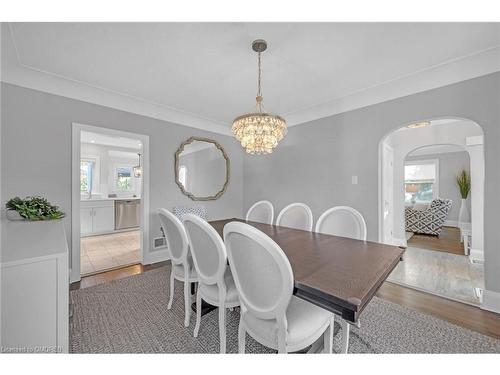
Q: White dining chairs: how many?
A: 6